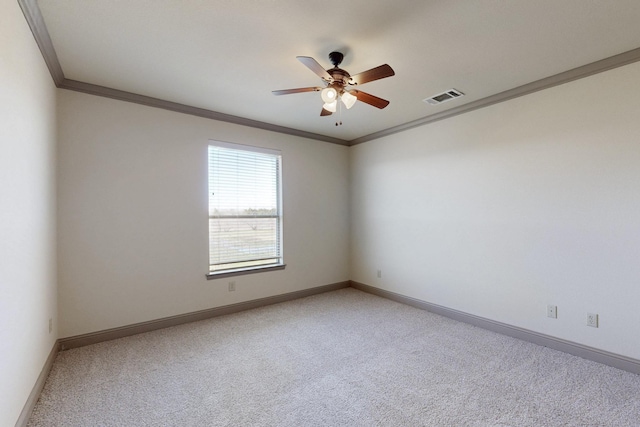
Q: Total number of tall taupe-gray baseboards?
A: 3